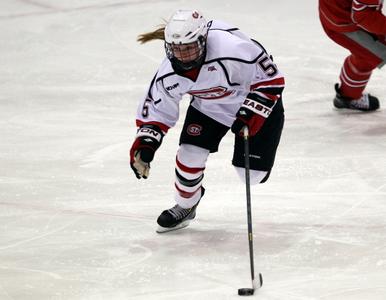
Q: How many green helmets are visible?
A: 0